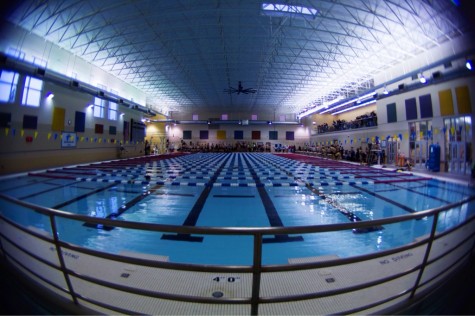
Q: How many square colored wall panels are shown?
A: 11